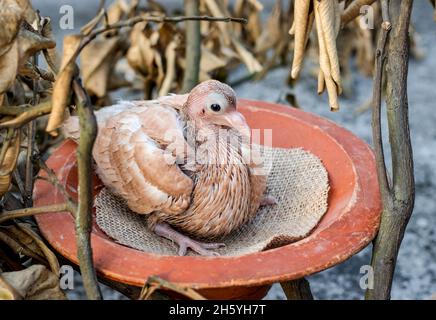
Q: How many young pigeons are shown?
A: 1